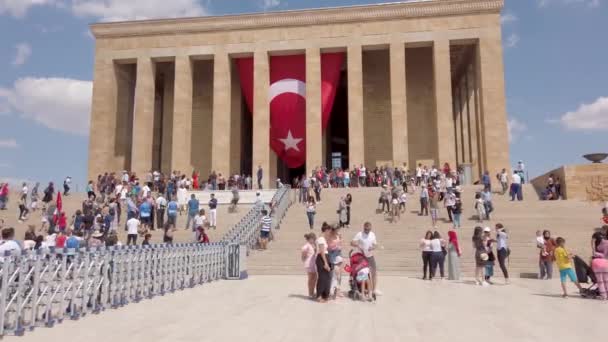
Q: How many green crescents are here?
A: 0